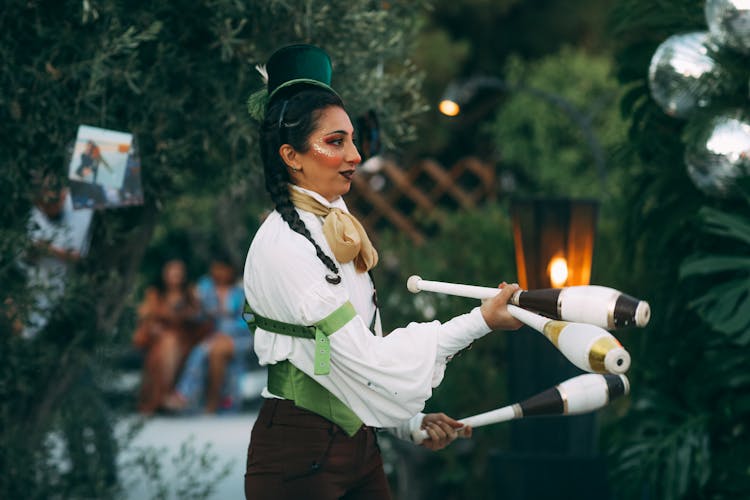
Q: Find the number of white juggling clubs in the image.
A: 3